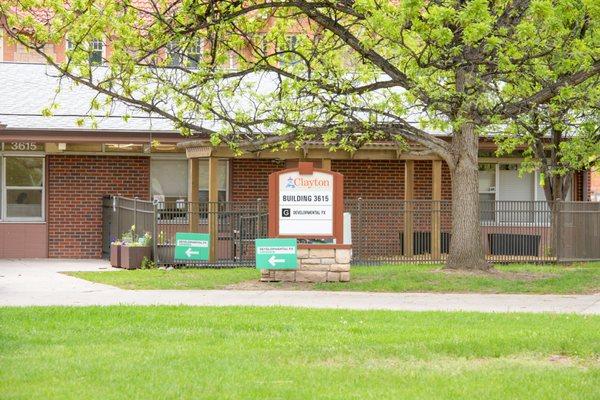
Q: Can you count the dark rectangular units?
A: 2